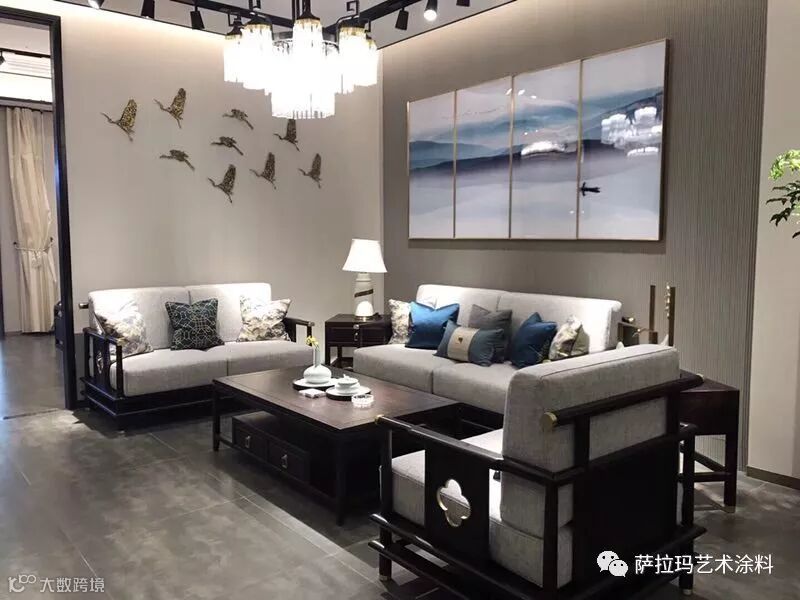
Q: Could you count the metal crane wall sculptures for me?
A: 9